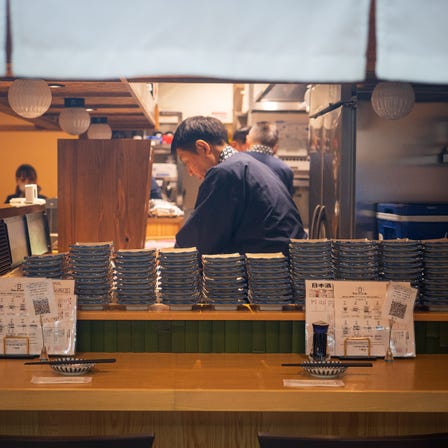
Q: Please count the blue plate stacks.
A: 10